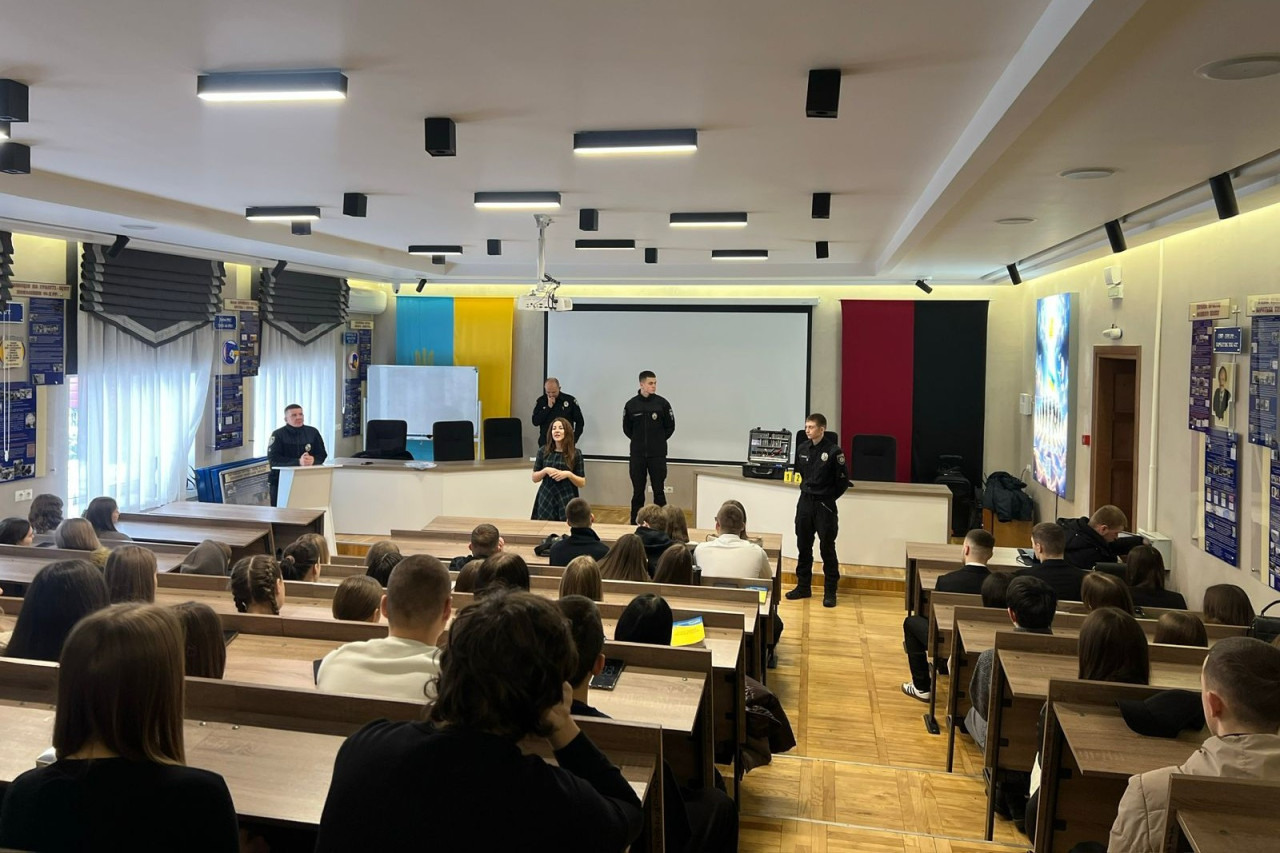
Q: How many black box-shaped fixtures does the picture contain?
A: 12